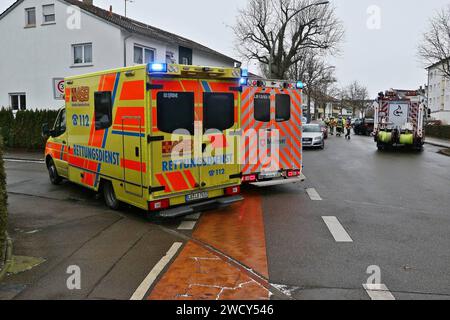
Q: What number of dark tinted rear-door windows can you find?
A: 4